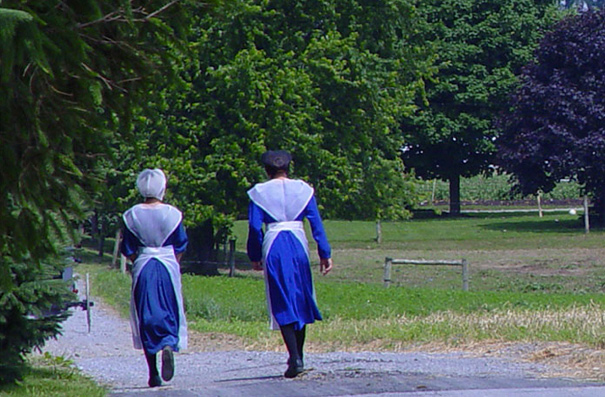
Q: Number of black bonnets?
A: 1